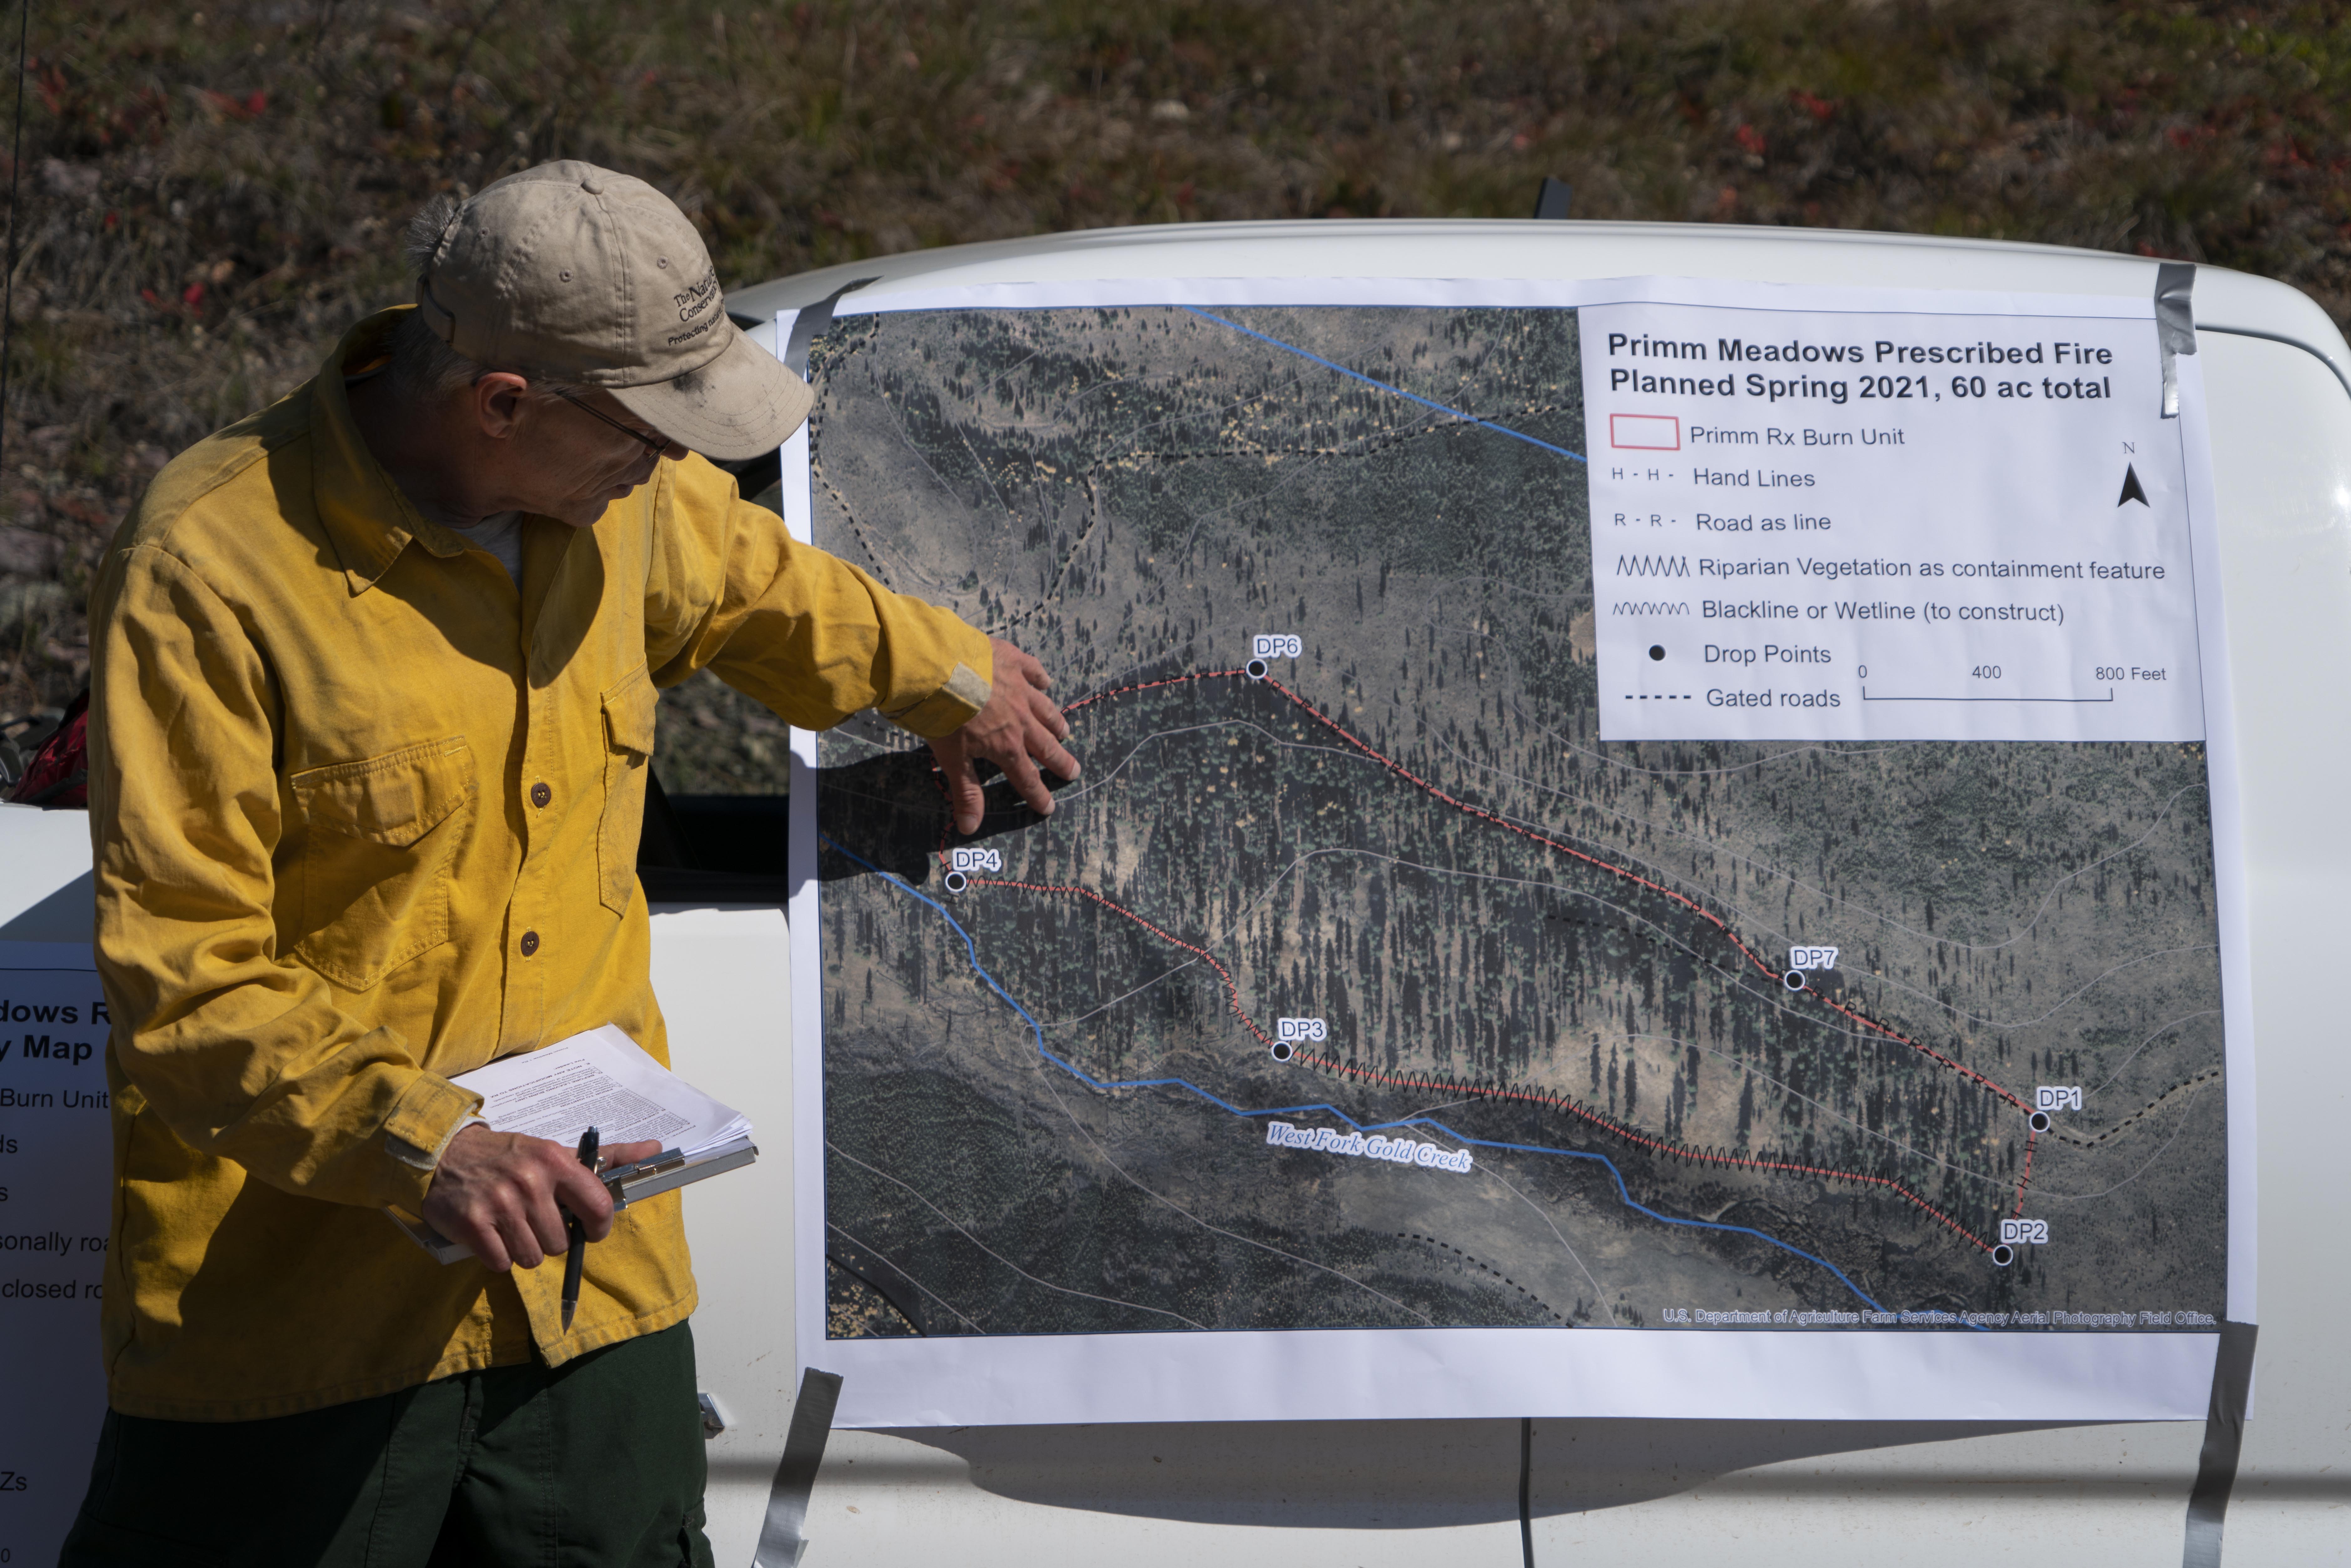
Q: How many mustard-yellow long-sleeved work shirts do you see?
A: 1